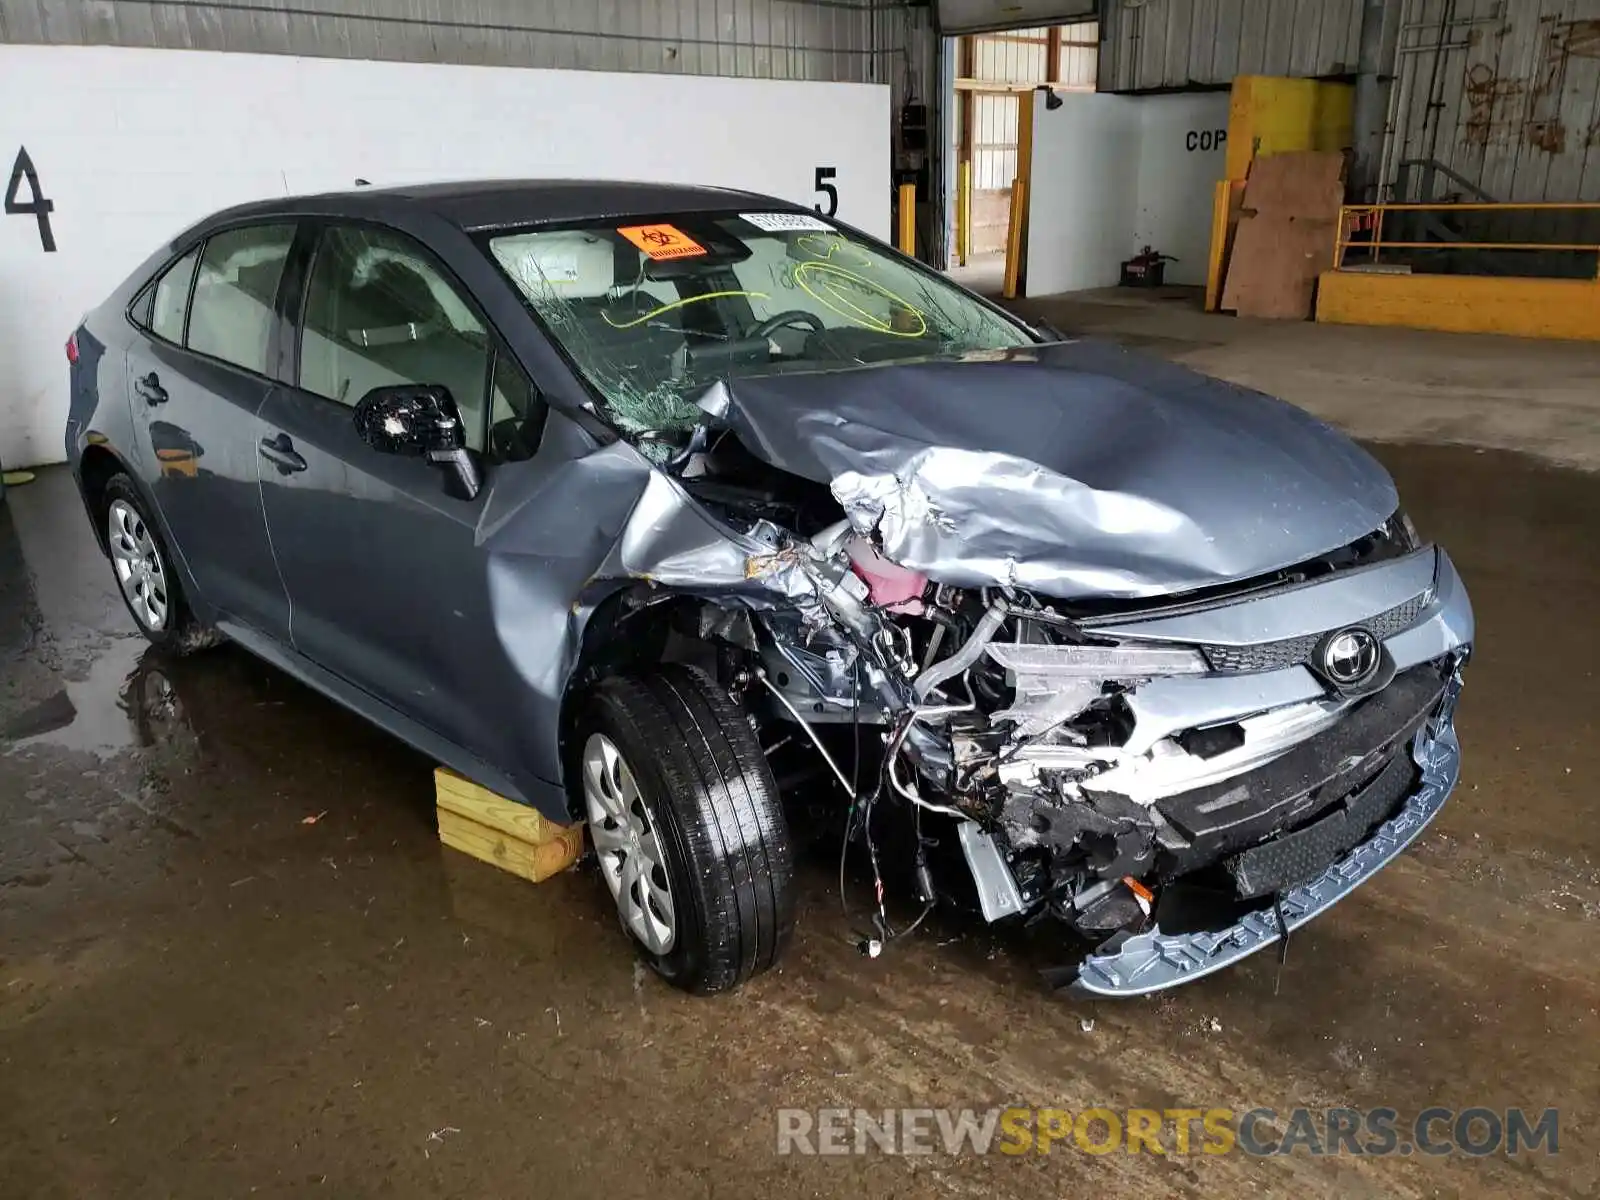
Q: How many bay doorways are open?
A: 1